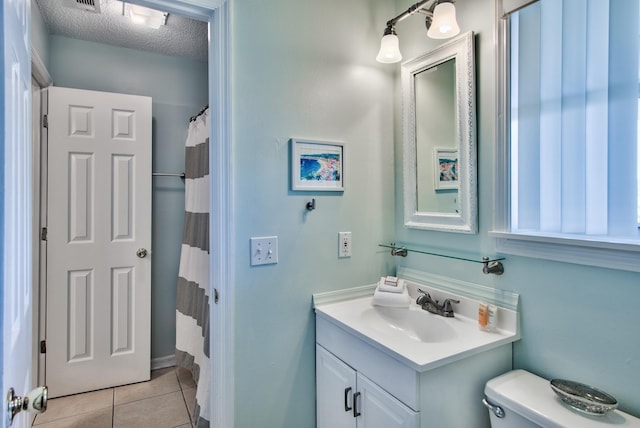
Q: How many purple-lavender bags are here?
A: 0